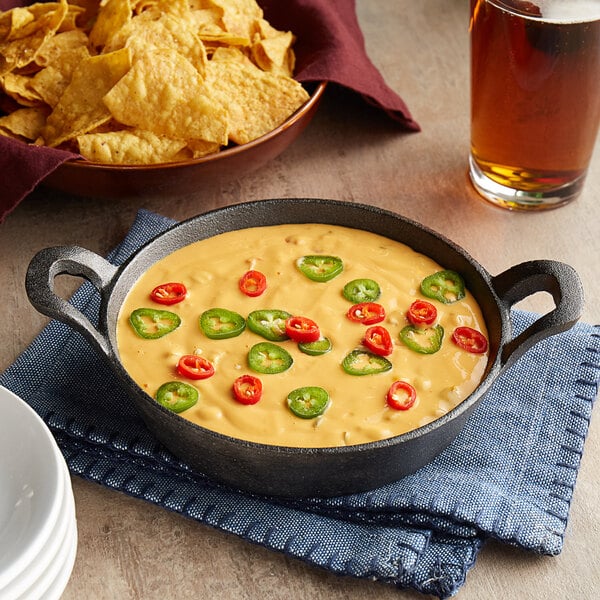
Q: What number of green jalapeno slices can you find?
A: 12